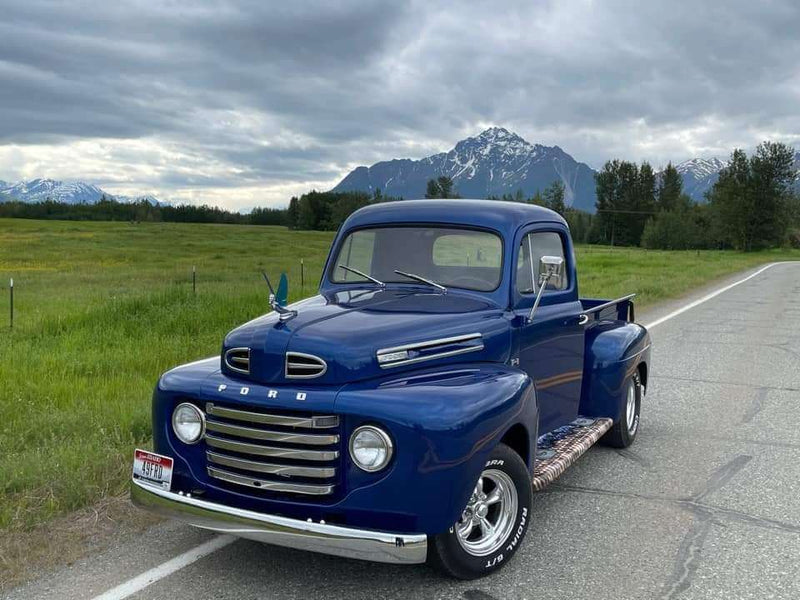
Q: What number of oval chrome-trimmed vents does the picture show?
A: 2